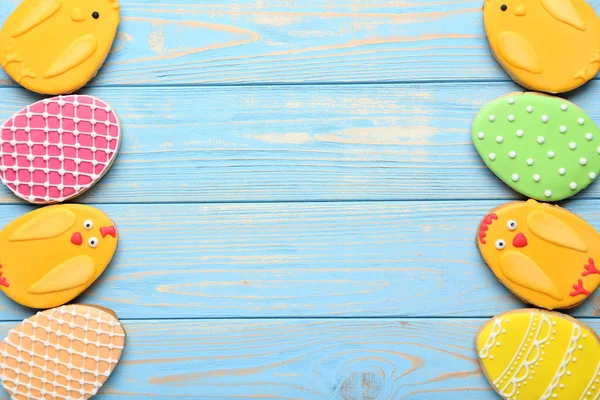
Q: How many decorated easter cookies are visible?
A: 8